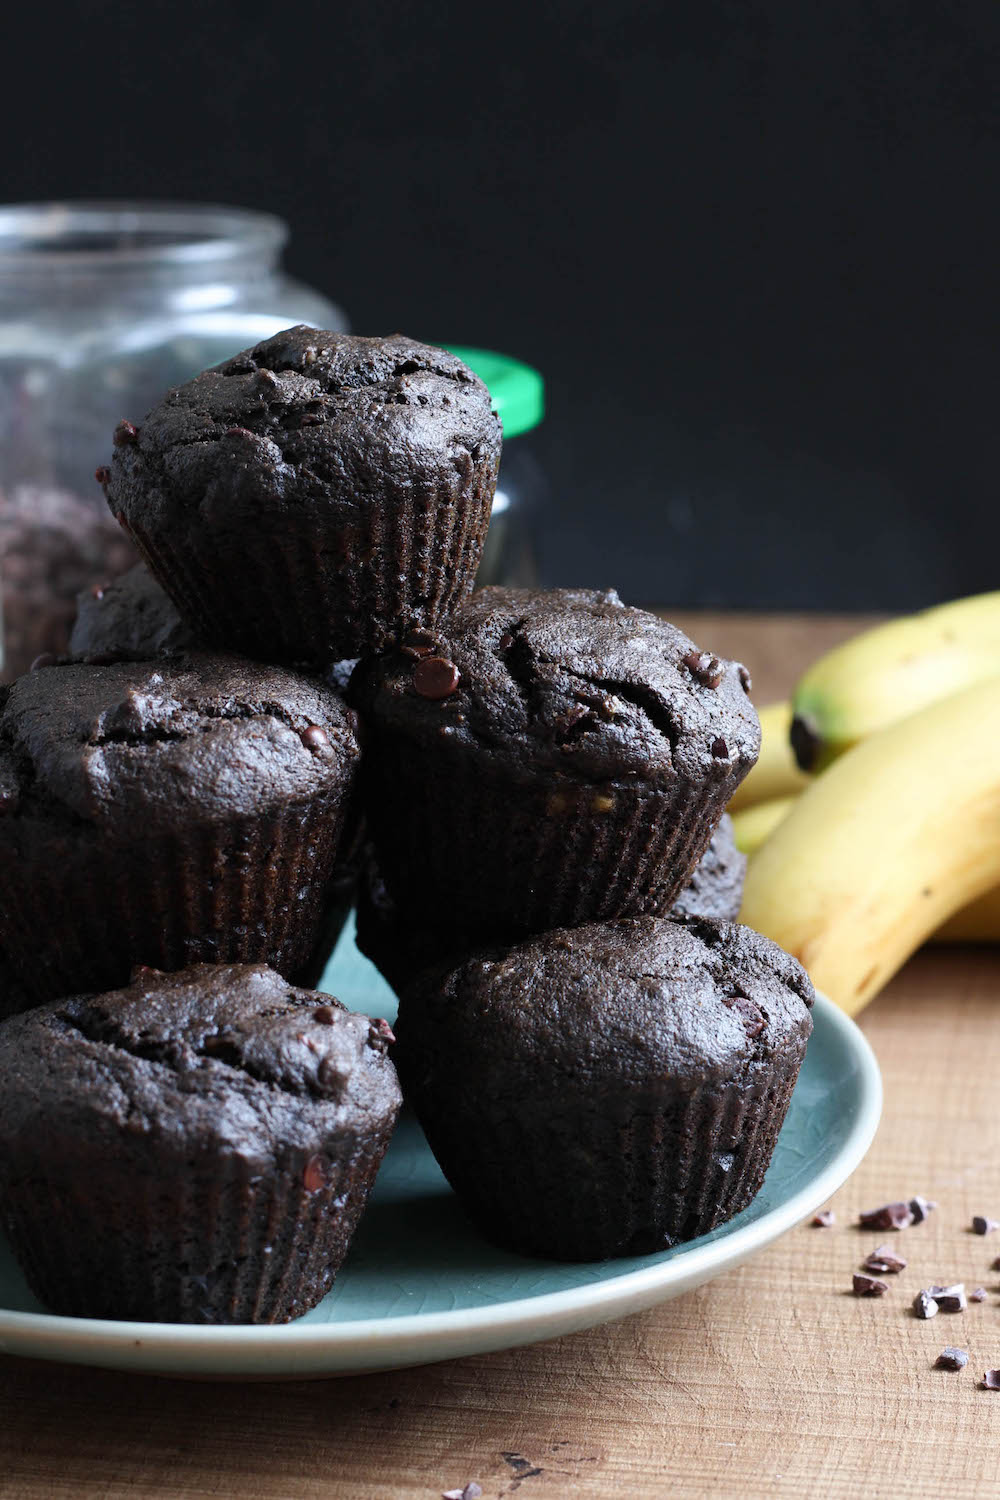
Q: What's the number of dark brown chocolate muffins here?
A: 7